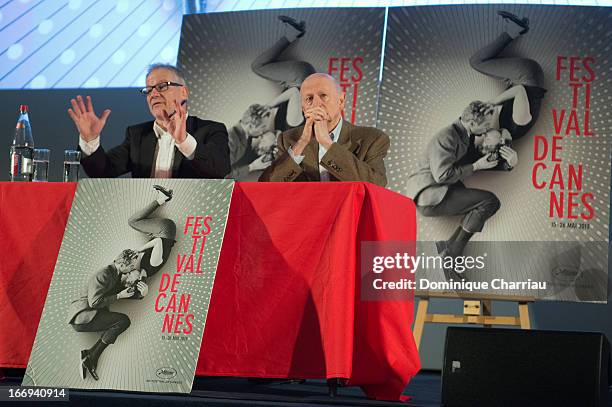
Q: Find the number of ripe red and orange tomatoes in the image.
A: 0